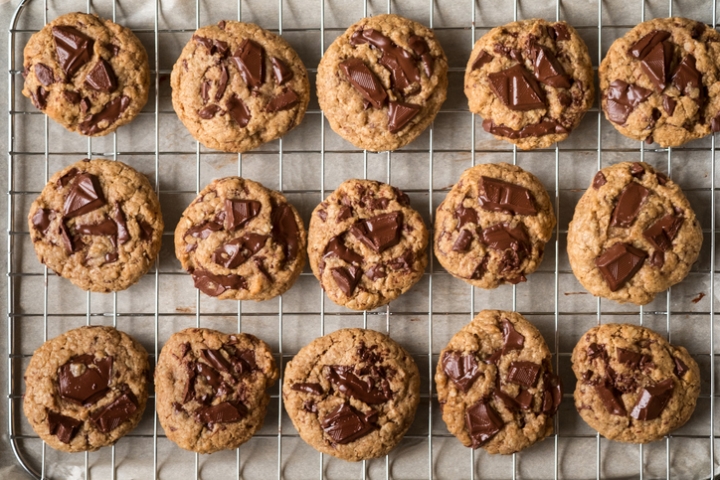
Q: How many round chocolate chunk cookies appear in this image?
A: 15